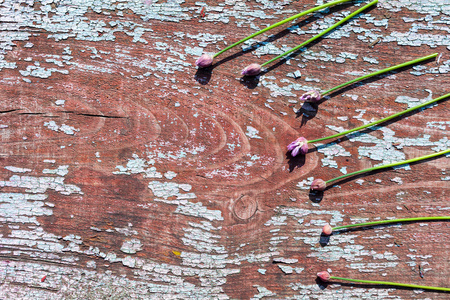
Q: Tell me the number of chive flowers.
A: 7